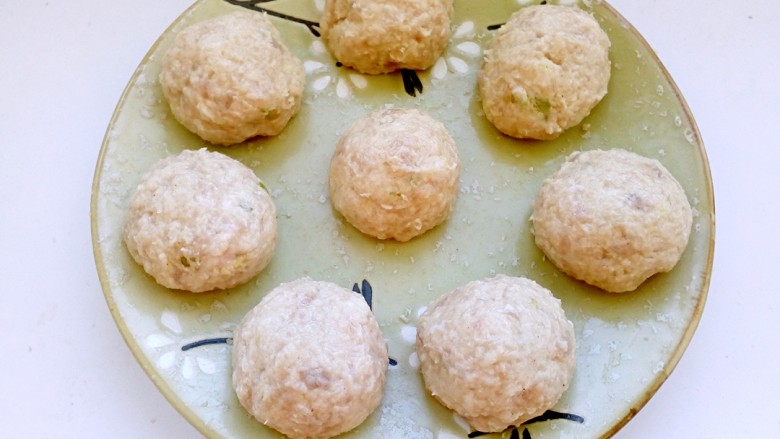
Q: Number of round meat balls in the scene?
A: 8